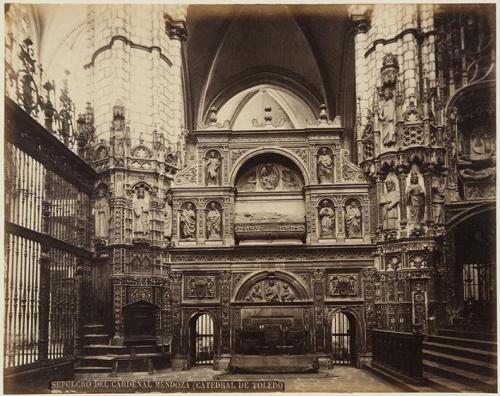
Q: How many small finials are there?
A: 3